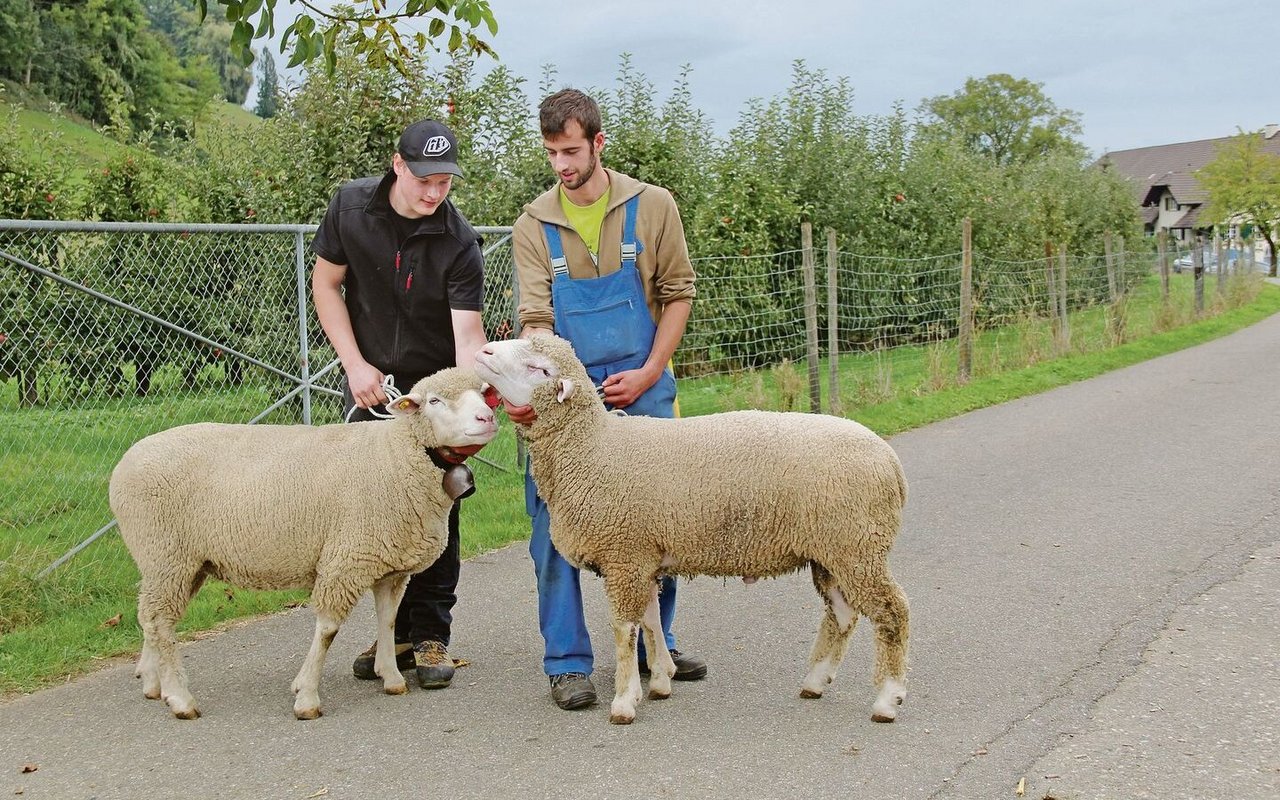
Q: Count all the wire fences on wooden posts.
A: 1